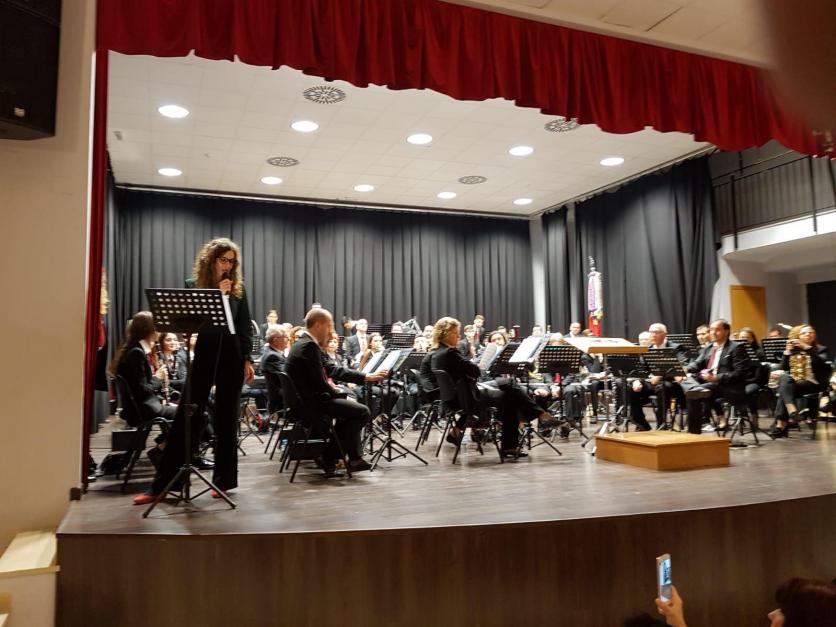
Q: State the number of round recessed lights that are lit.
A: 10